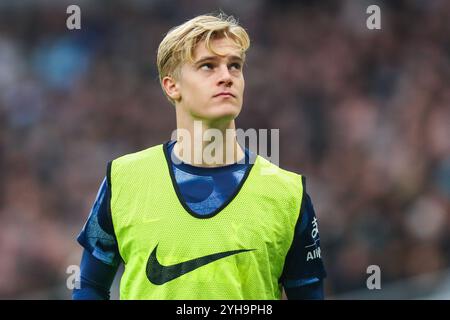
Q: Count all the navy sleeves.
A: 2